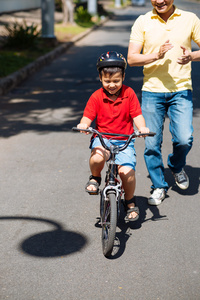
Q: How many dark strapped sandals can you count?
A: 2